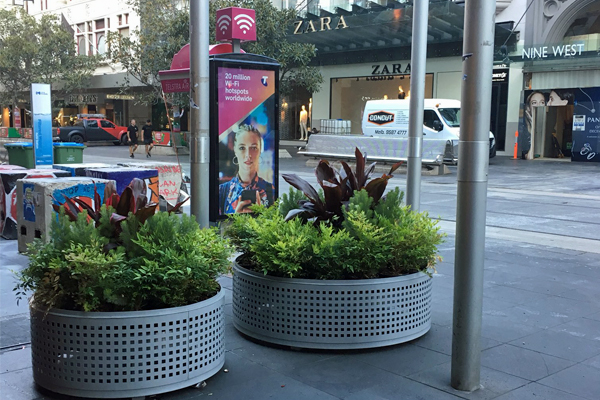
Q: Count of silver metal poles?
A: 3